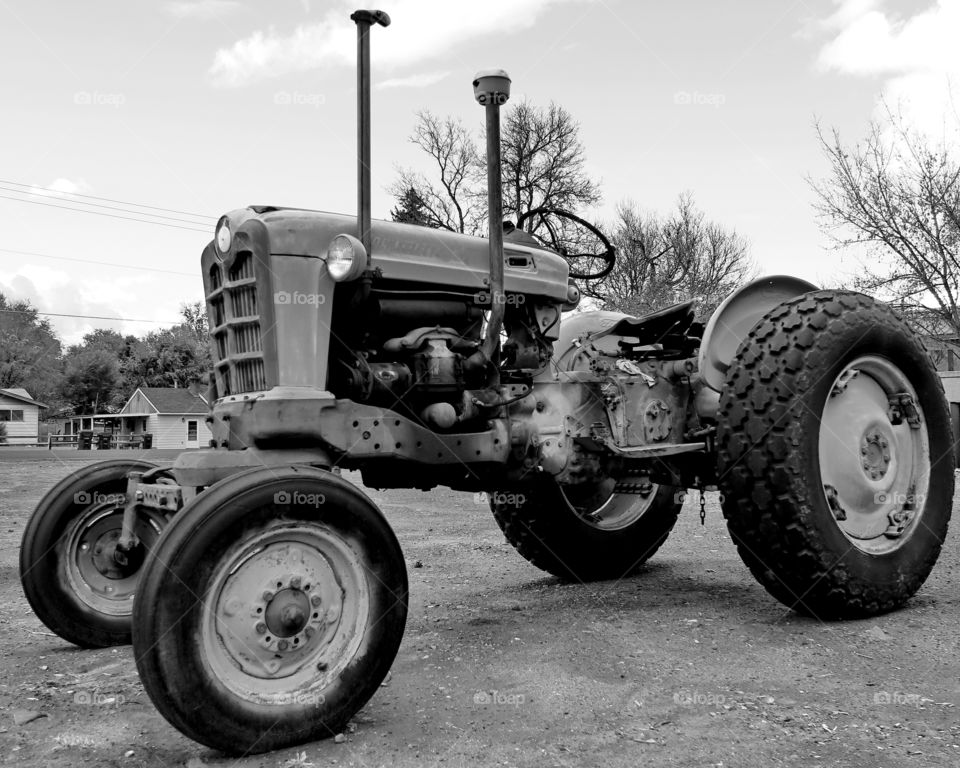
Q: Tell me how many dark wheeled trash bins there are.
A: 3